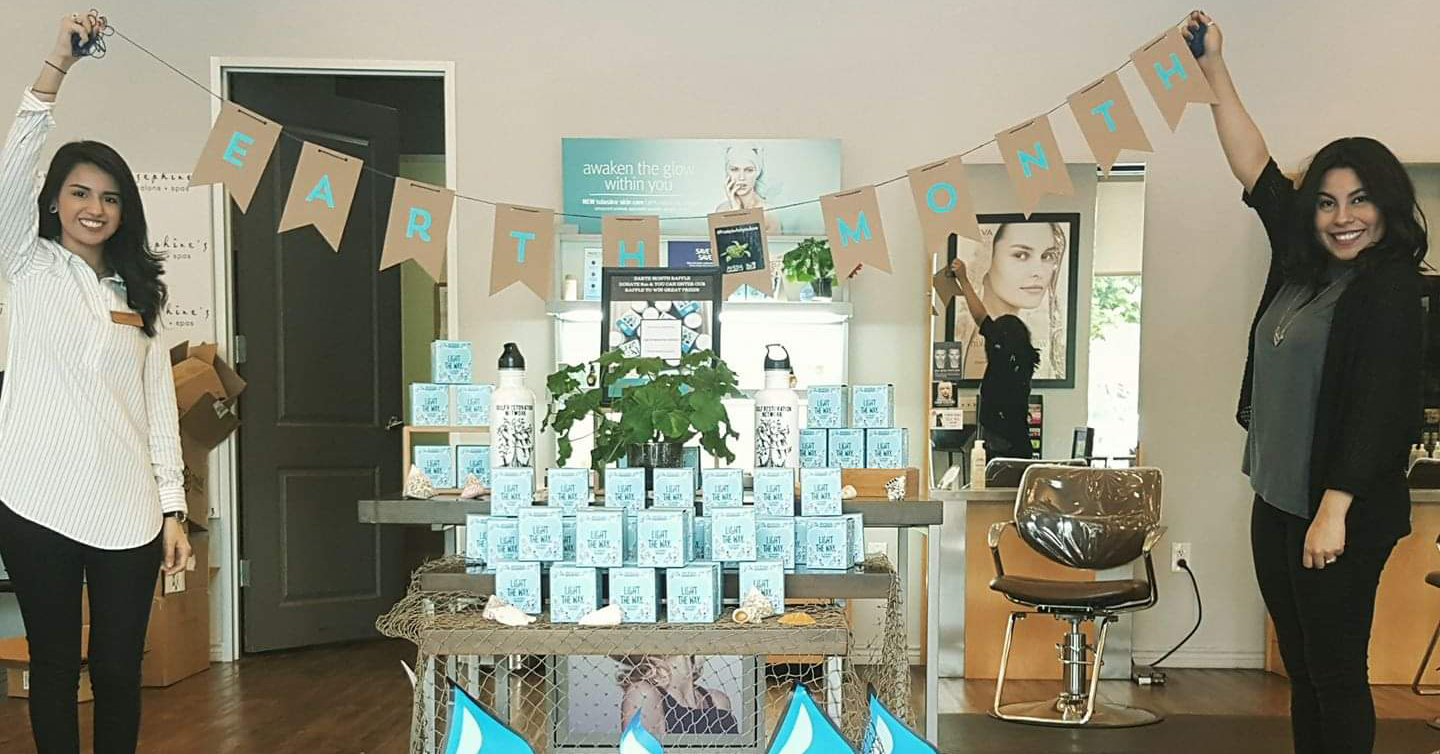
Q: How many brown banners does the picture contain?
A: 11